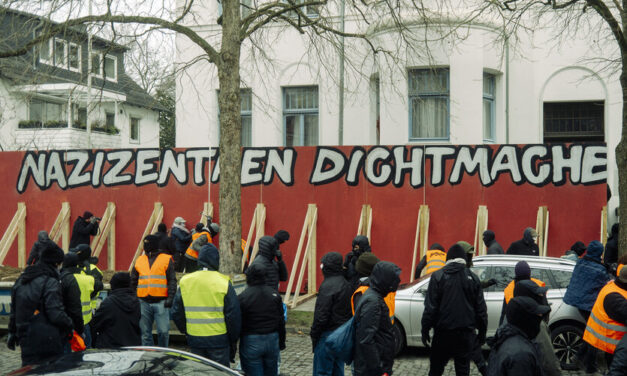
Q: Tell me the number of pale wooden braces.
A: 12